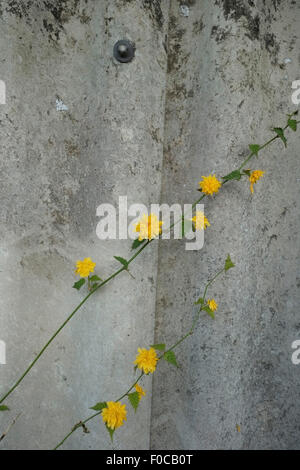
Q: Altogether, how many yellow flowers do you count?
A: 9